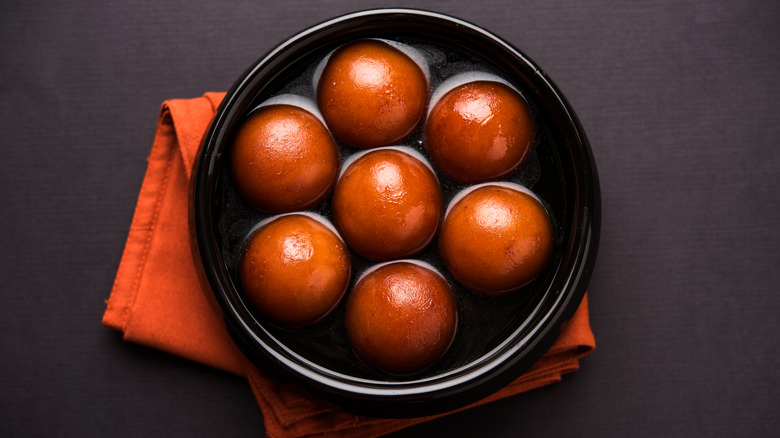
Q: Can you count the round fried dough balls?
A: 7